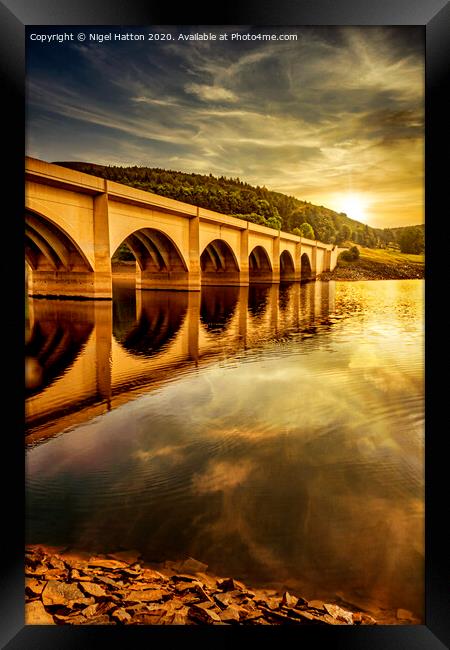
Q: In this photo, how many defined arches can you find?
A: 6